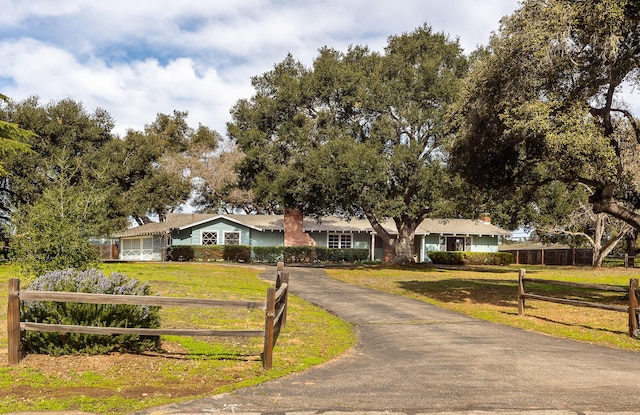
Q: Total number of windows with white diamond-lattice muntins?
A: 2